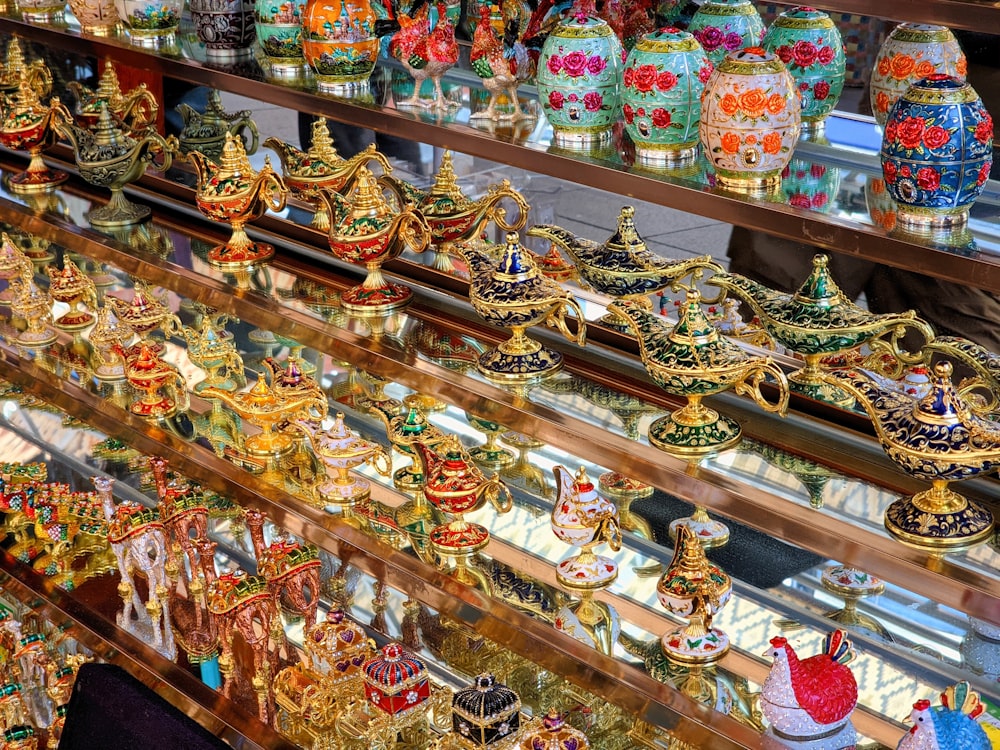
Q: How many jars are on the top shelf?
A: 13